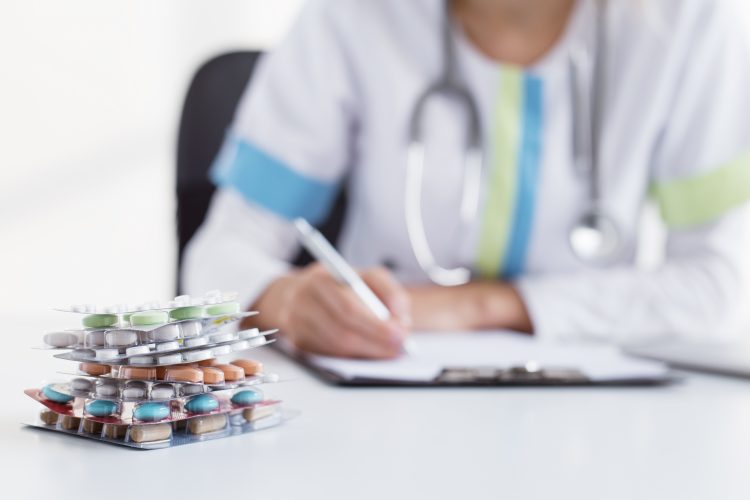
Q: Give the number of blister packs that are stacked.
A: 9